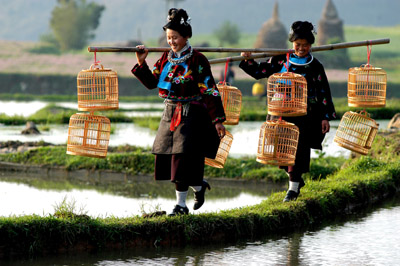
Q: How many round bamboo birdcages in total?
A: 8